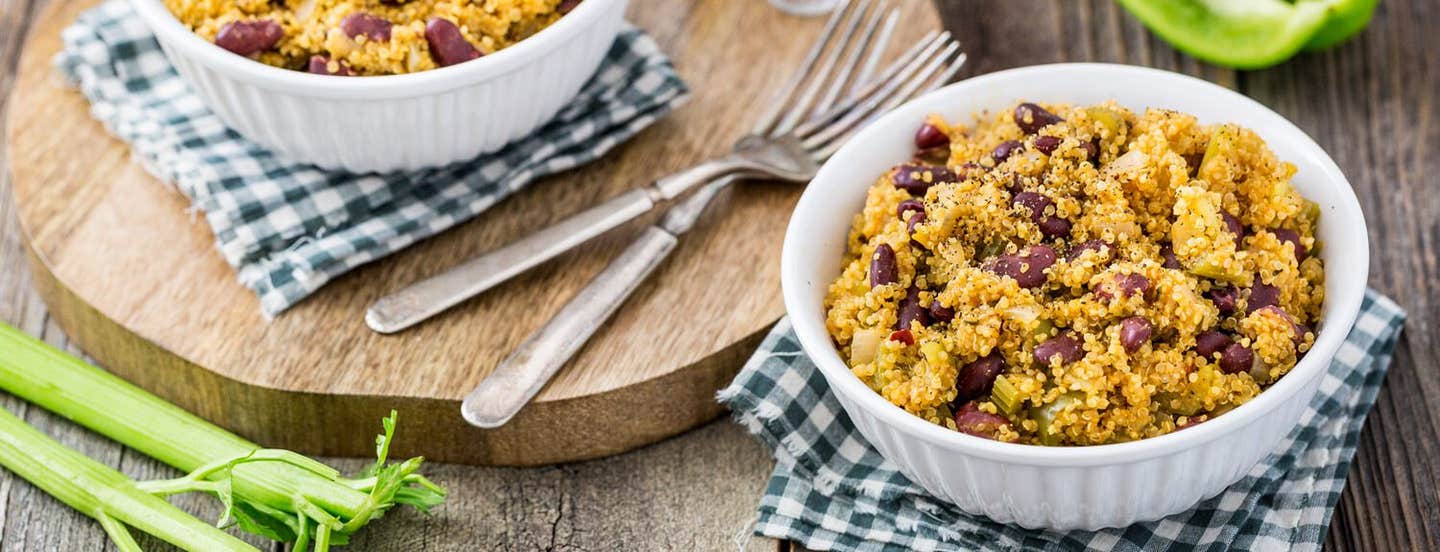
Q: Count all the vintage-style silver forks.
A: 2